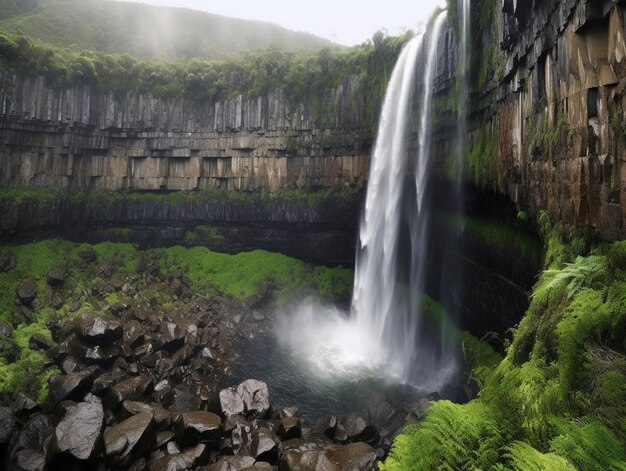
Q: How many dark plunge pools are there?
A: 1